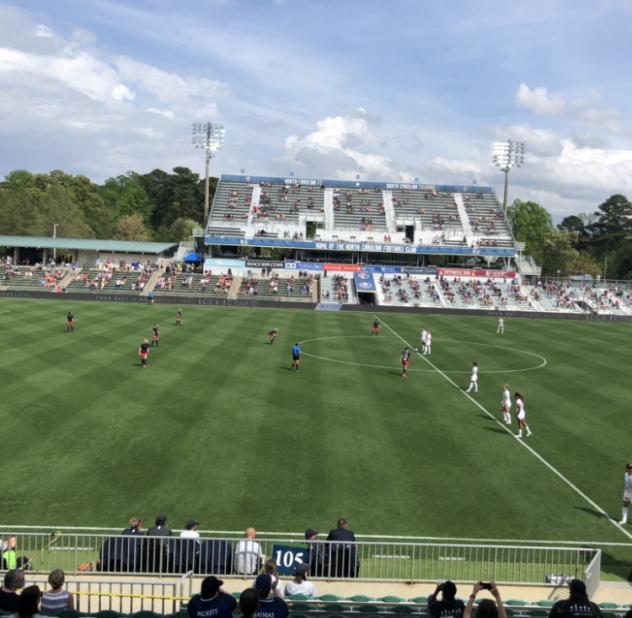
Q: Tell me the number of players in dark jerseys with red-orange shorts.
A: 7